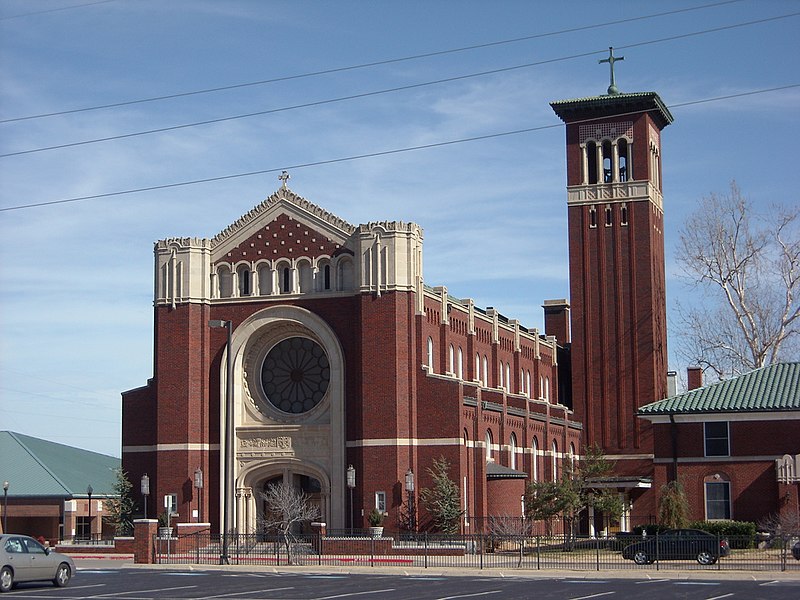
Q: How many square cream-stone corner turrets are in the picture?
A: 2